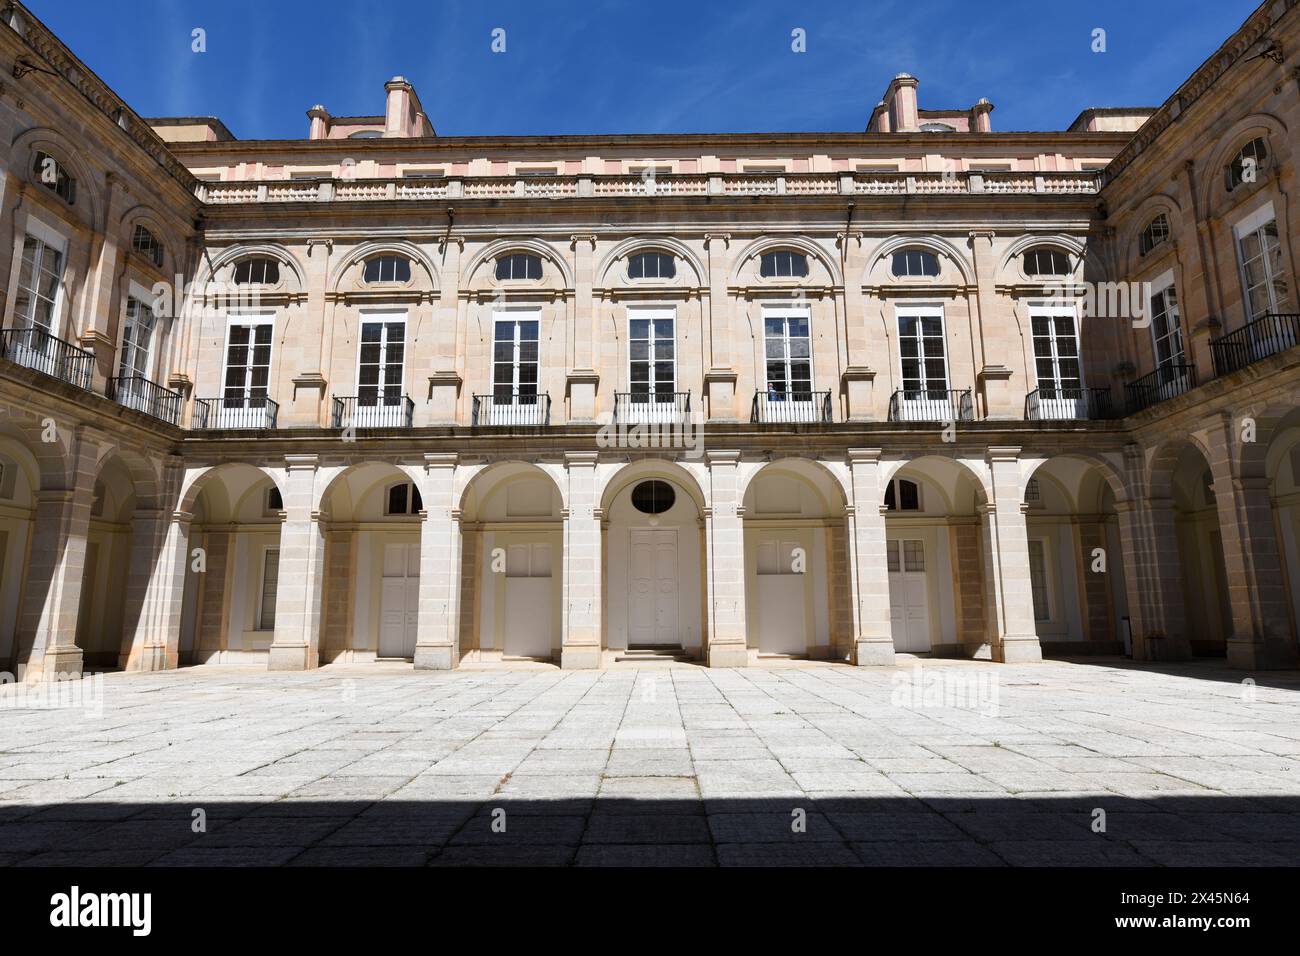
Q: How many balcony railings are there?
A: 11